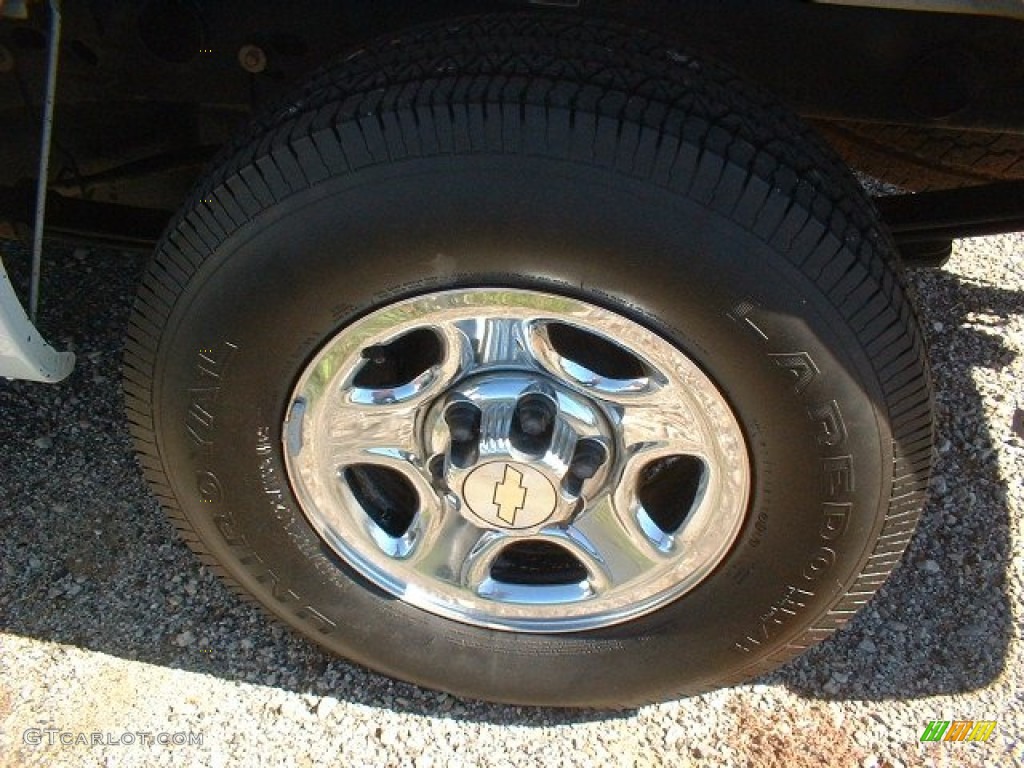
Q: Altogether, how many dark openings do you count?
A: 5